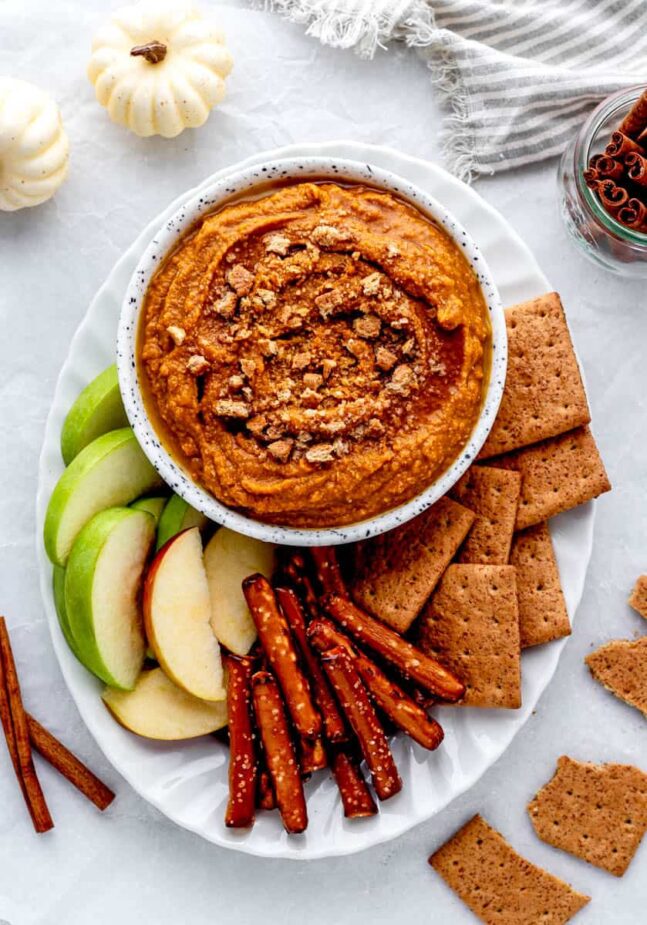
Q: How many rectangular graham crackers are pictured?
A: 6